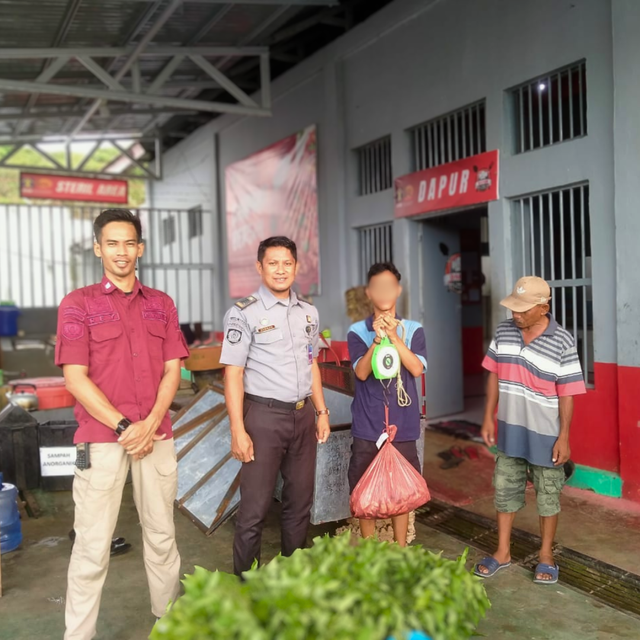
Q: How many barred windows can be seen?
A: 5